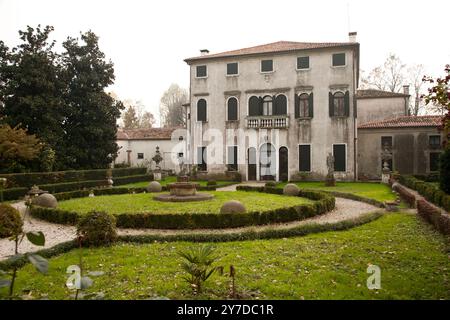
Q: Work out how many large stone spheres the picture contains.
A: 4